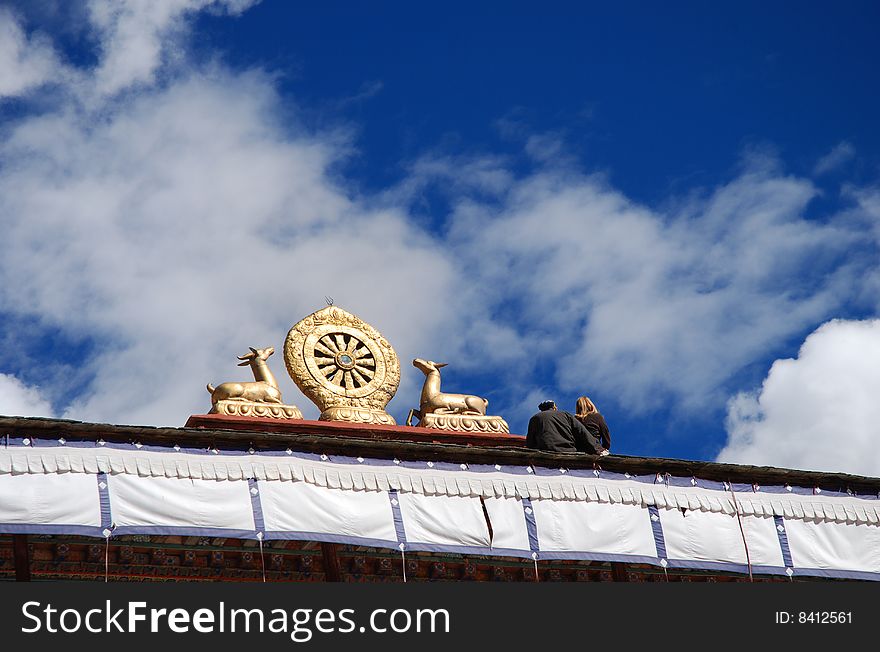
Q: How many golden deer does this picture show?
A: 2